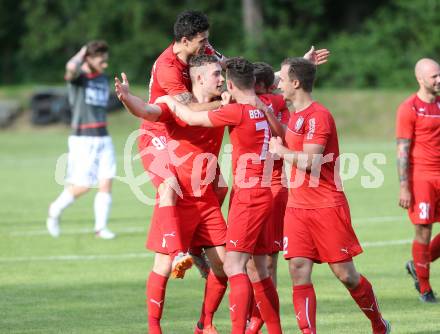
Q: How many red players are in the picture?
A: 6